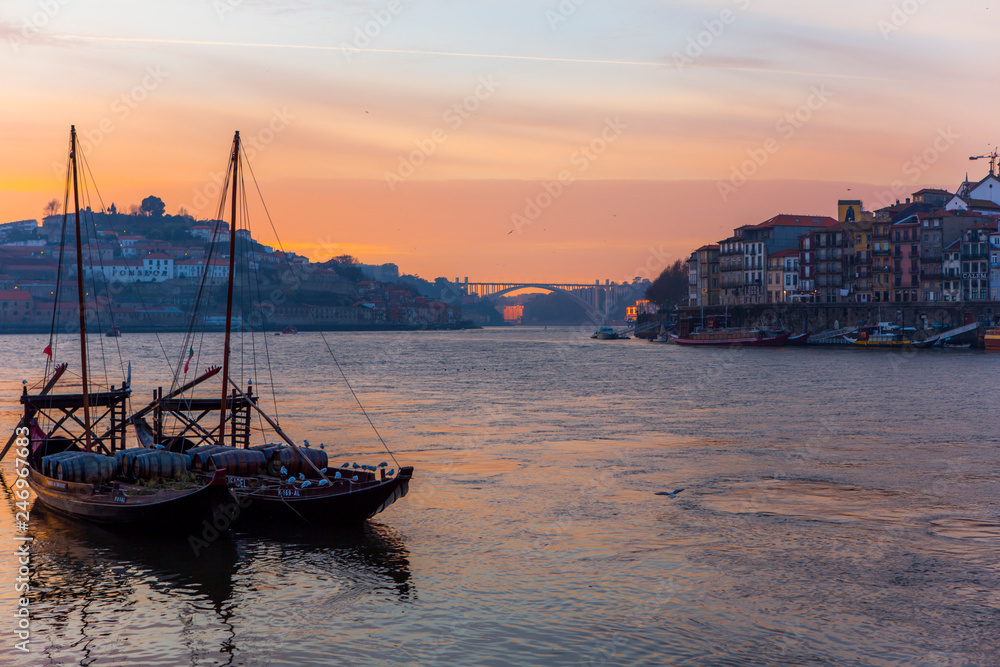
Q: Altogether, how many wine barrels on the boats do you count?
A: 12